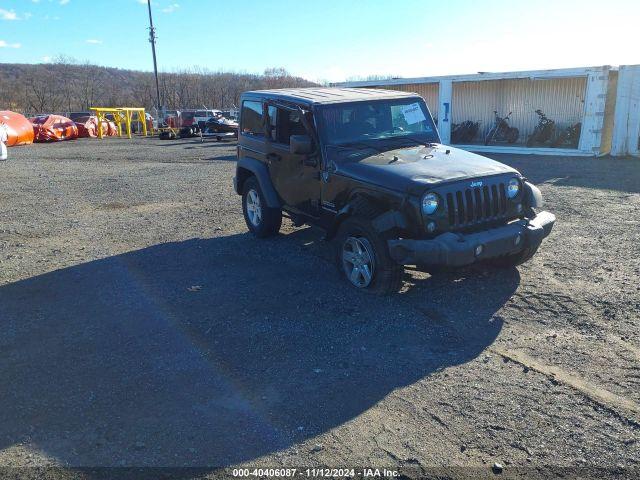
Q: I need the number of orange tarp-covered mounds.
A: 3